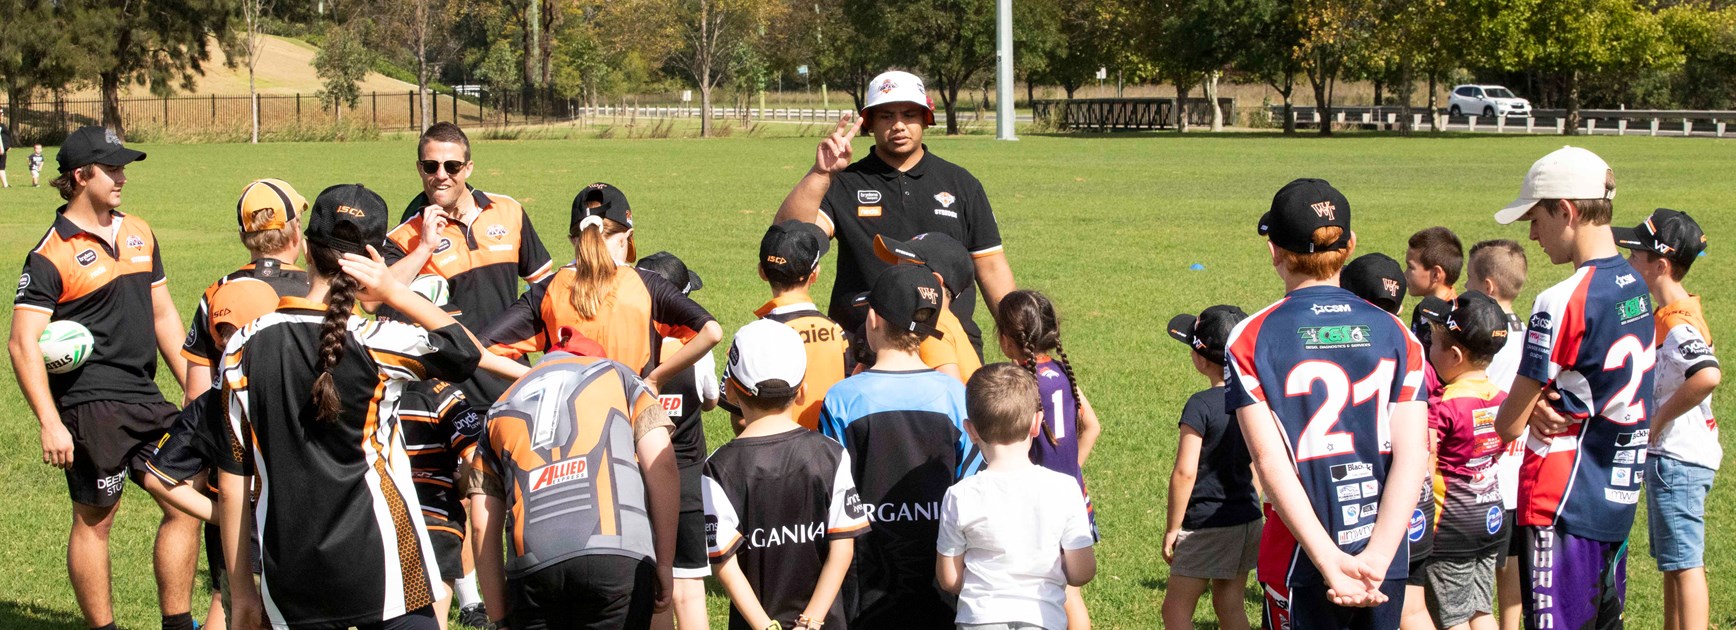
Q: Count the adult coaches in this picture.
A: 3